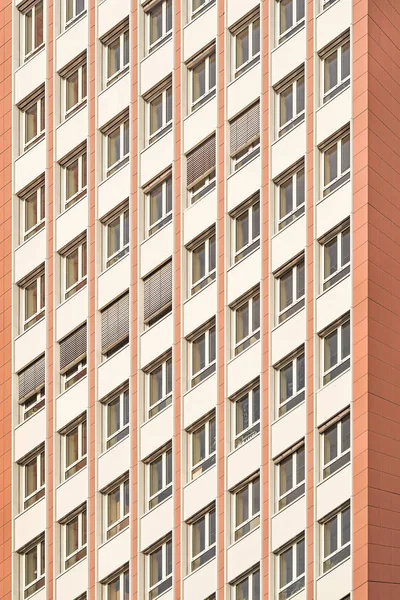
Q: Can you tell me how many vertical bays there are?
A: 8